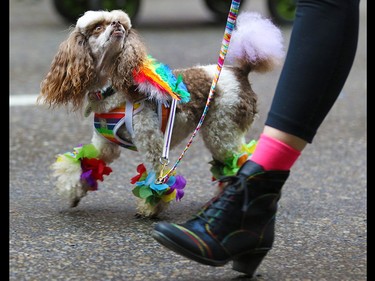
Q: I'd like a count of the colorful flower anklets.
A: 3